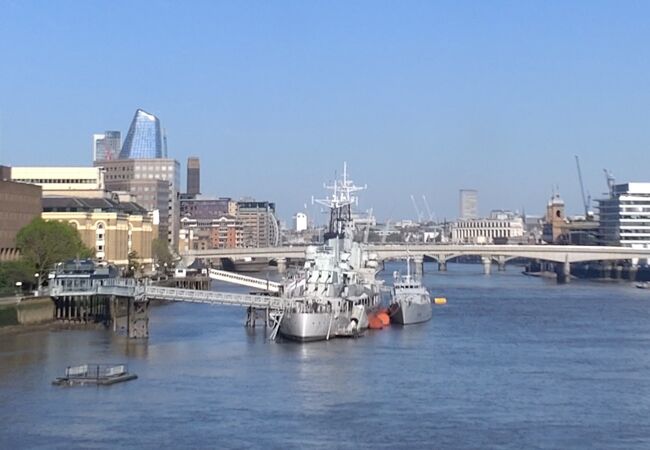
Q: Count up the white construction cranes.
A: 2